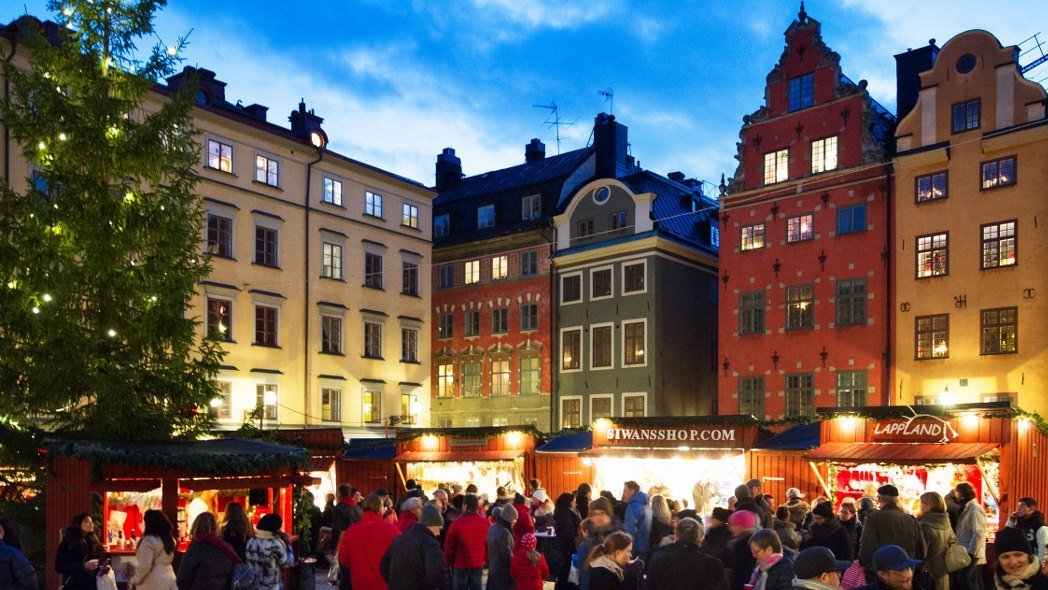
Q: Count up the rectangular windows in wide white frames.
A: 9